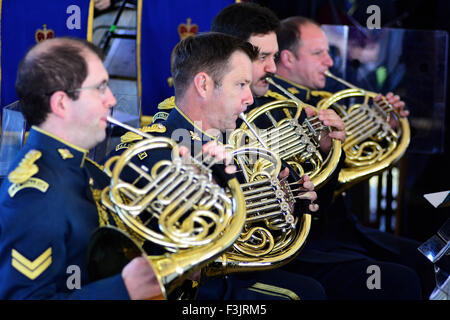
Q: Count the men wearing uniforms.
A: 4